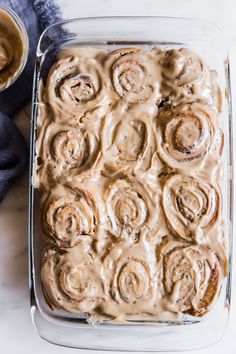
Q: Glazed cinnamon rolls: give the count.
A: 12